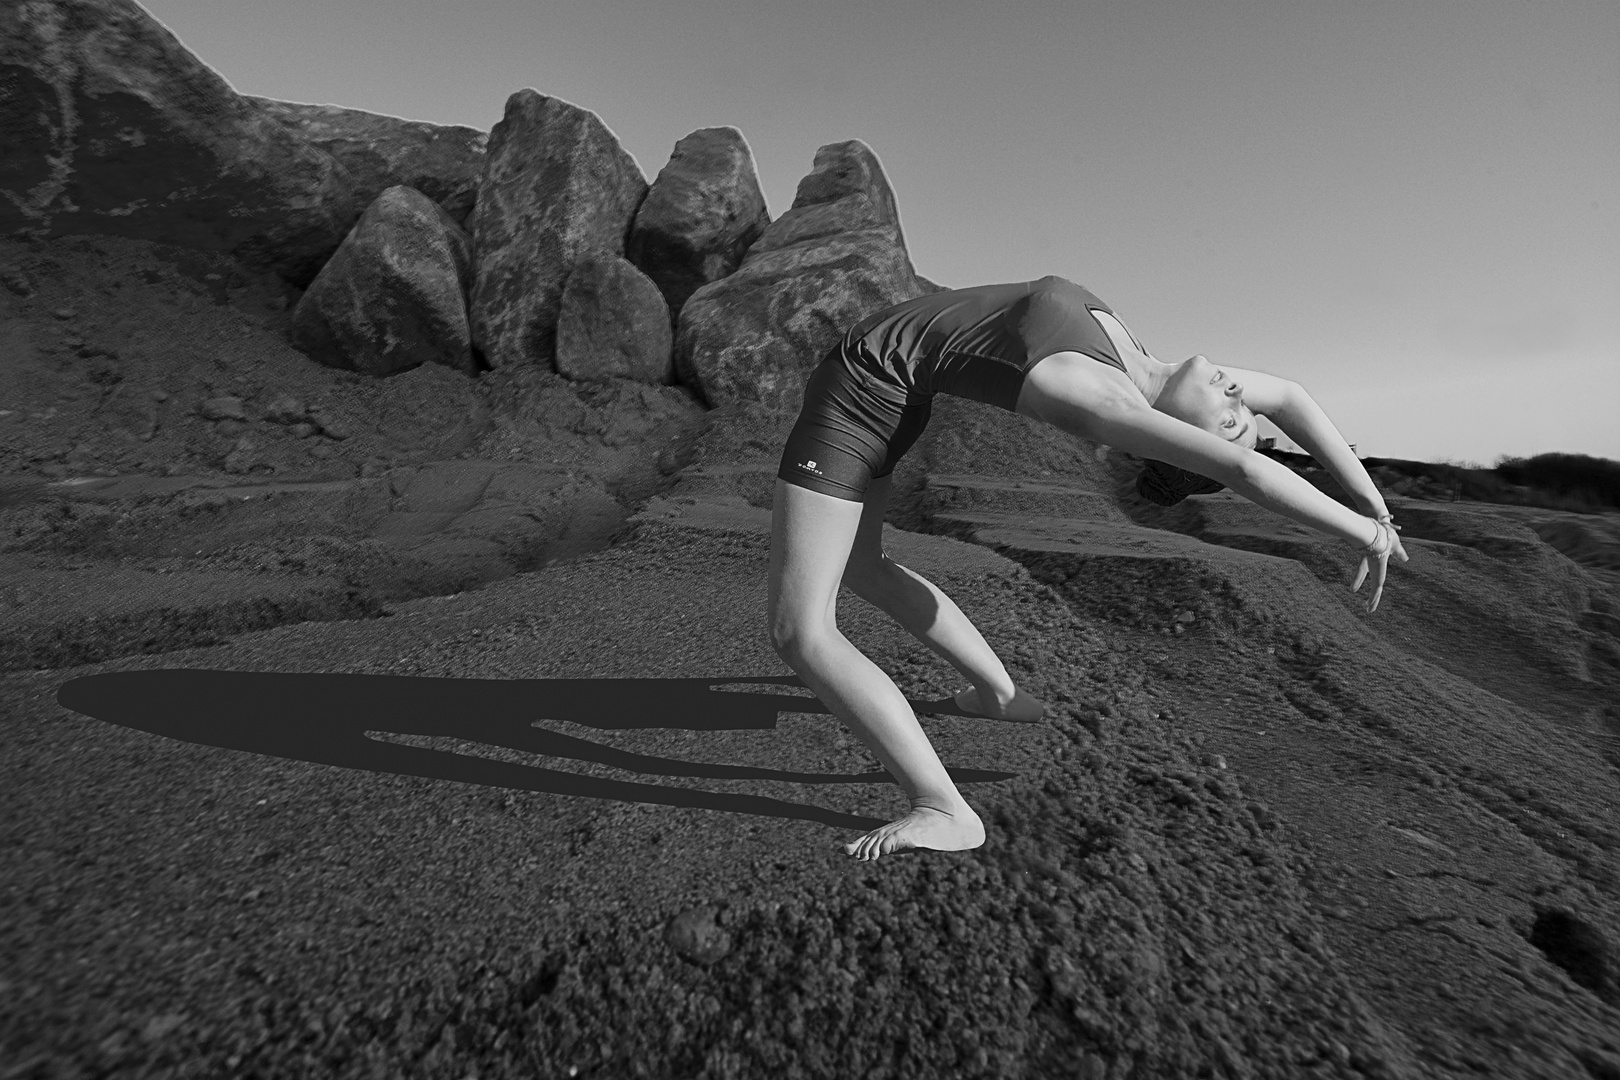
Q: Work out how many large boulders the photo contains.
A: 5